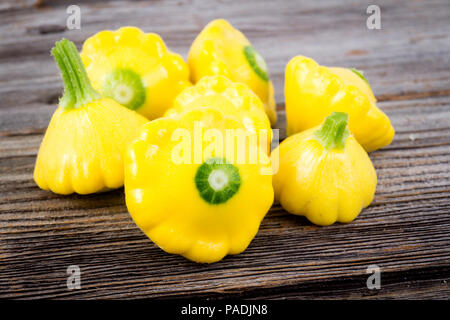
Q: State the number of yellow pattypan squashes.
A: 7